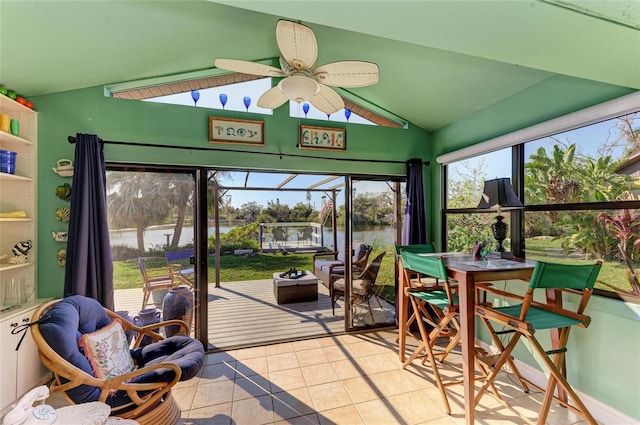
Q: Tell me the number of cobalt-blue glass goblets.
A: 6